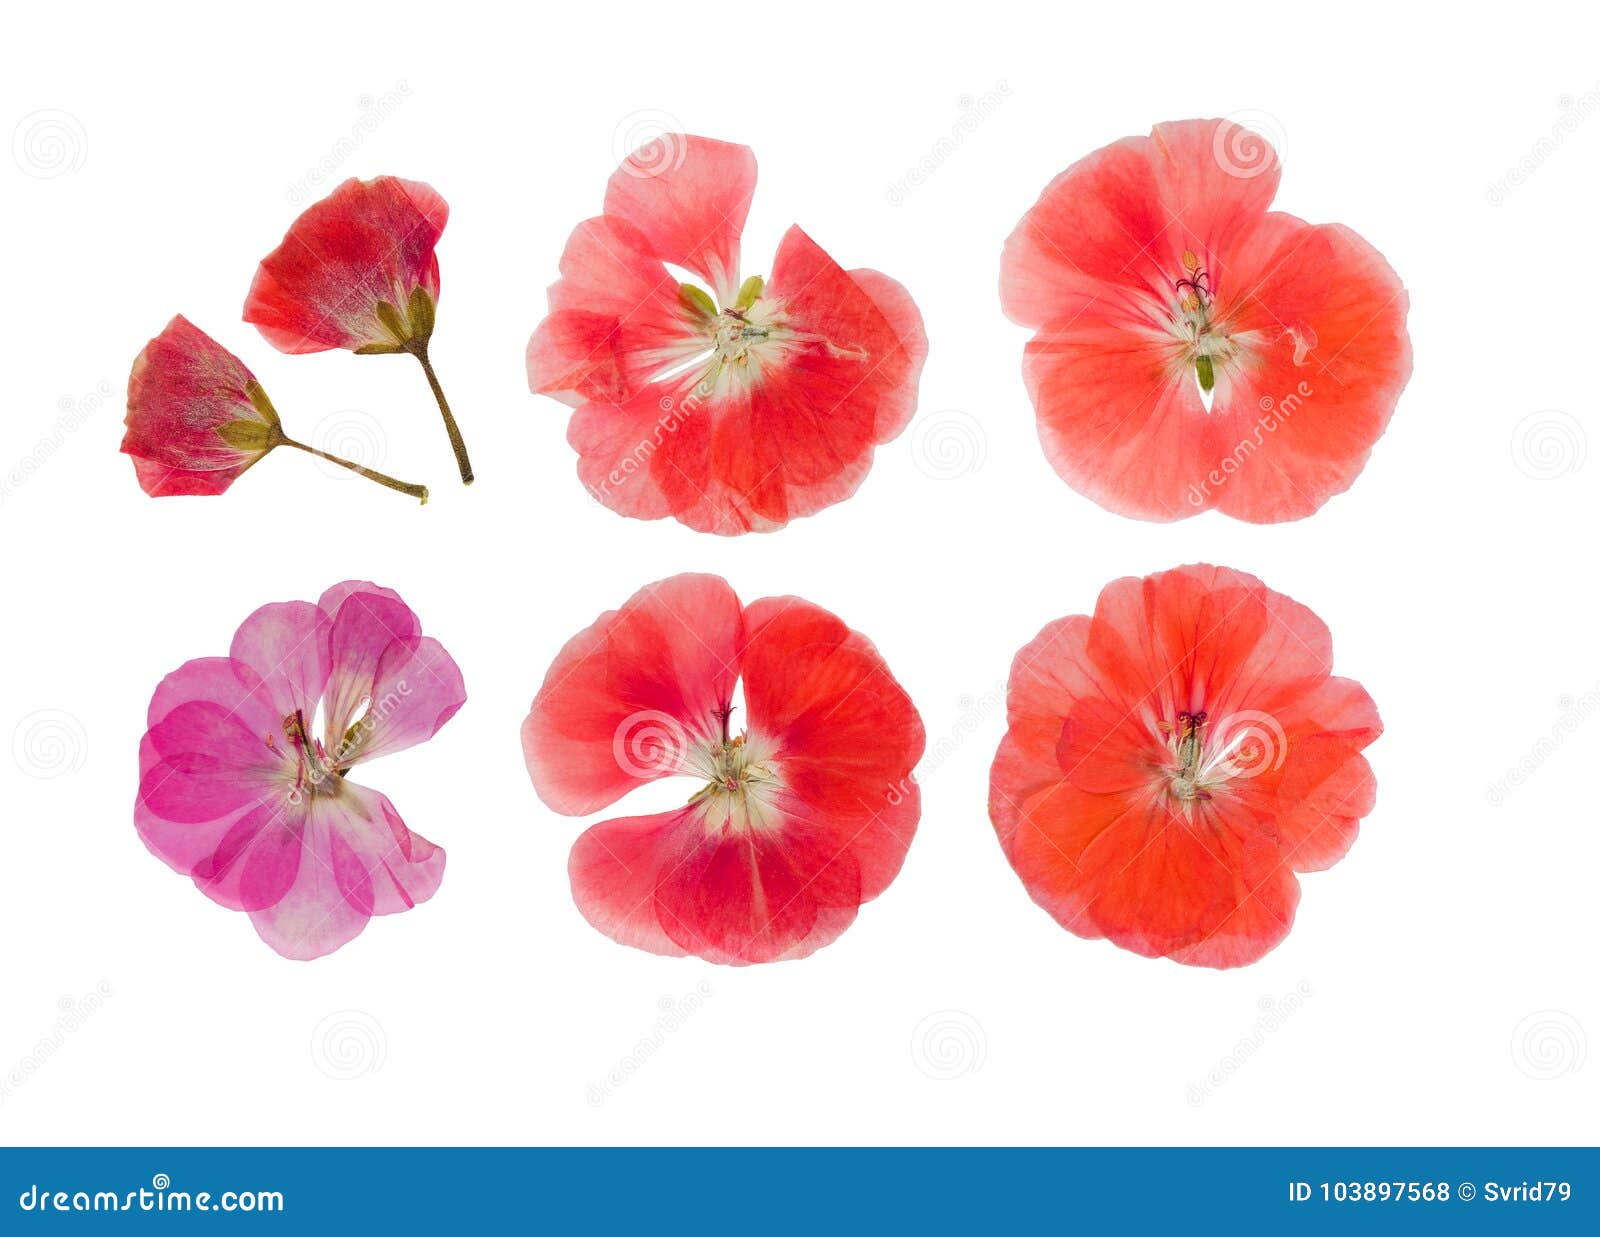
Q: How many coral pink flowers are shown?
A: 4